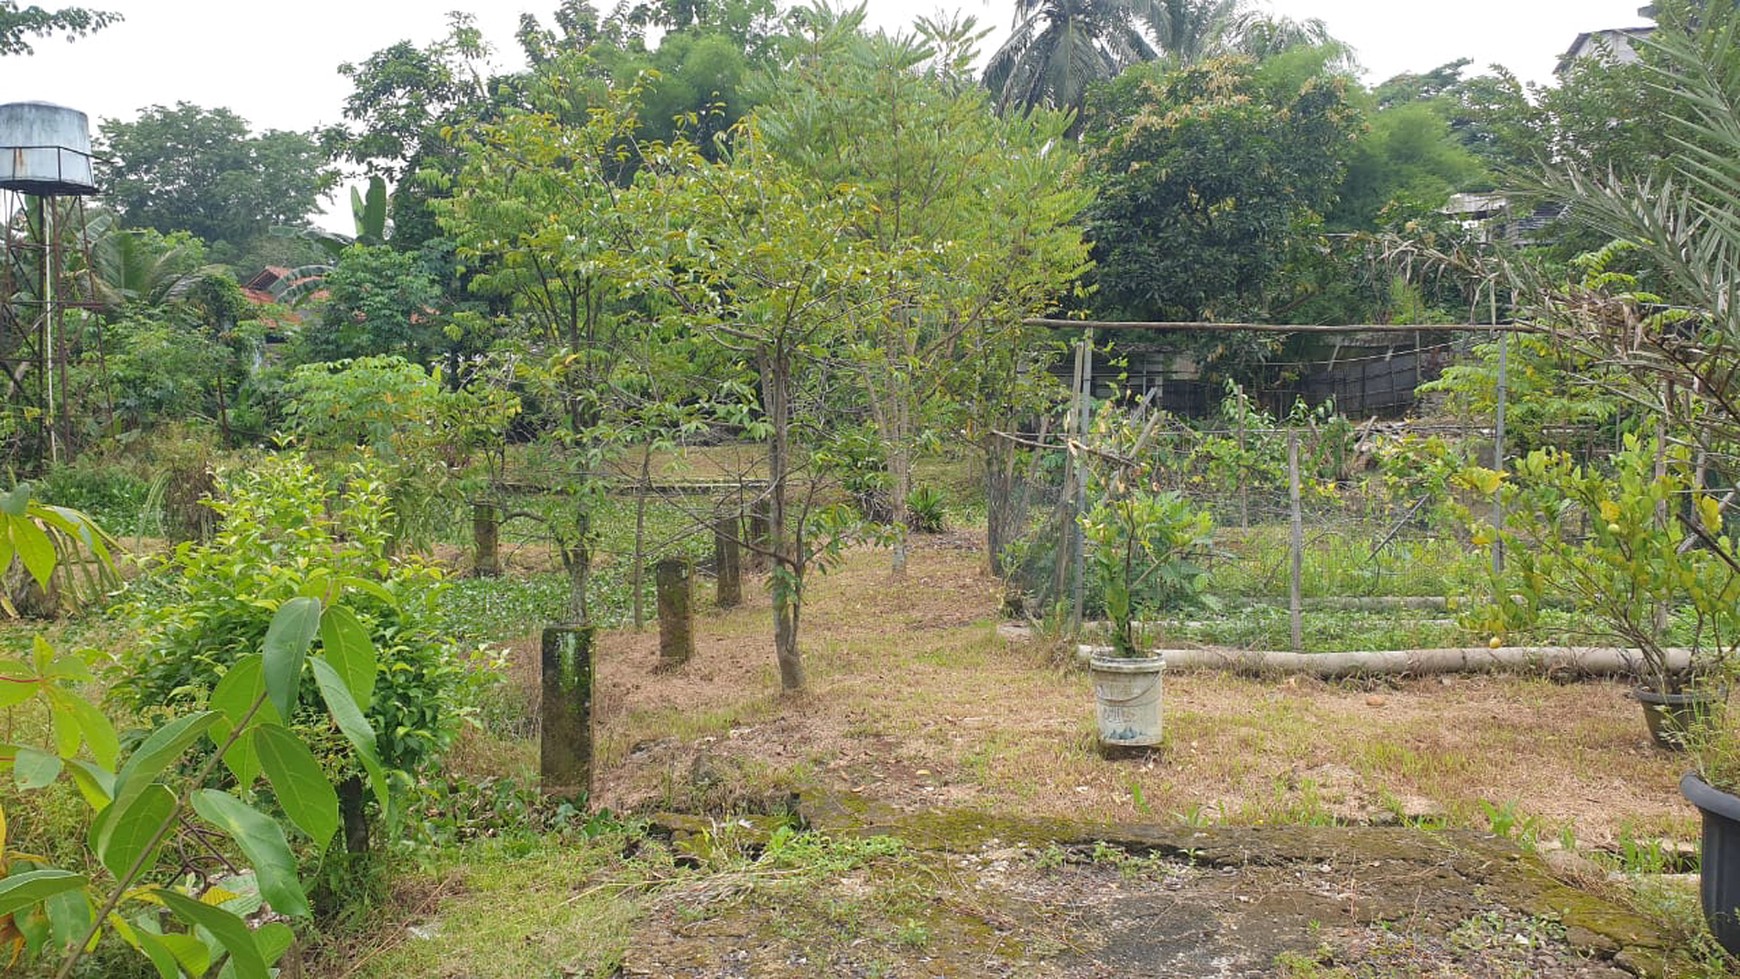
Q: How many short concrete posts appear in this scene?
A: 5